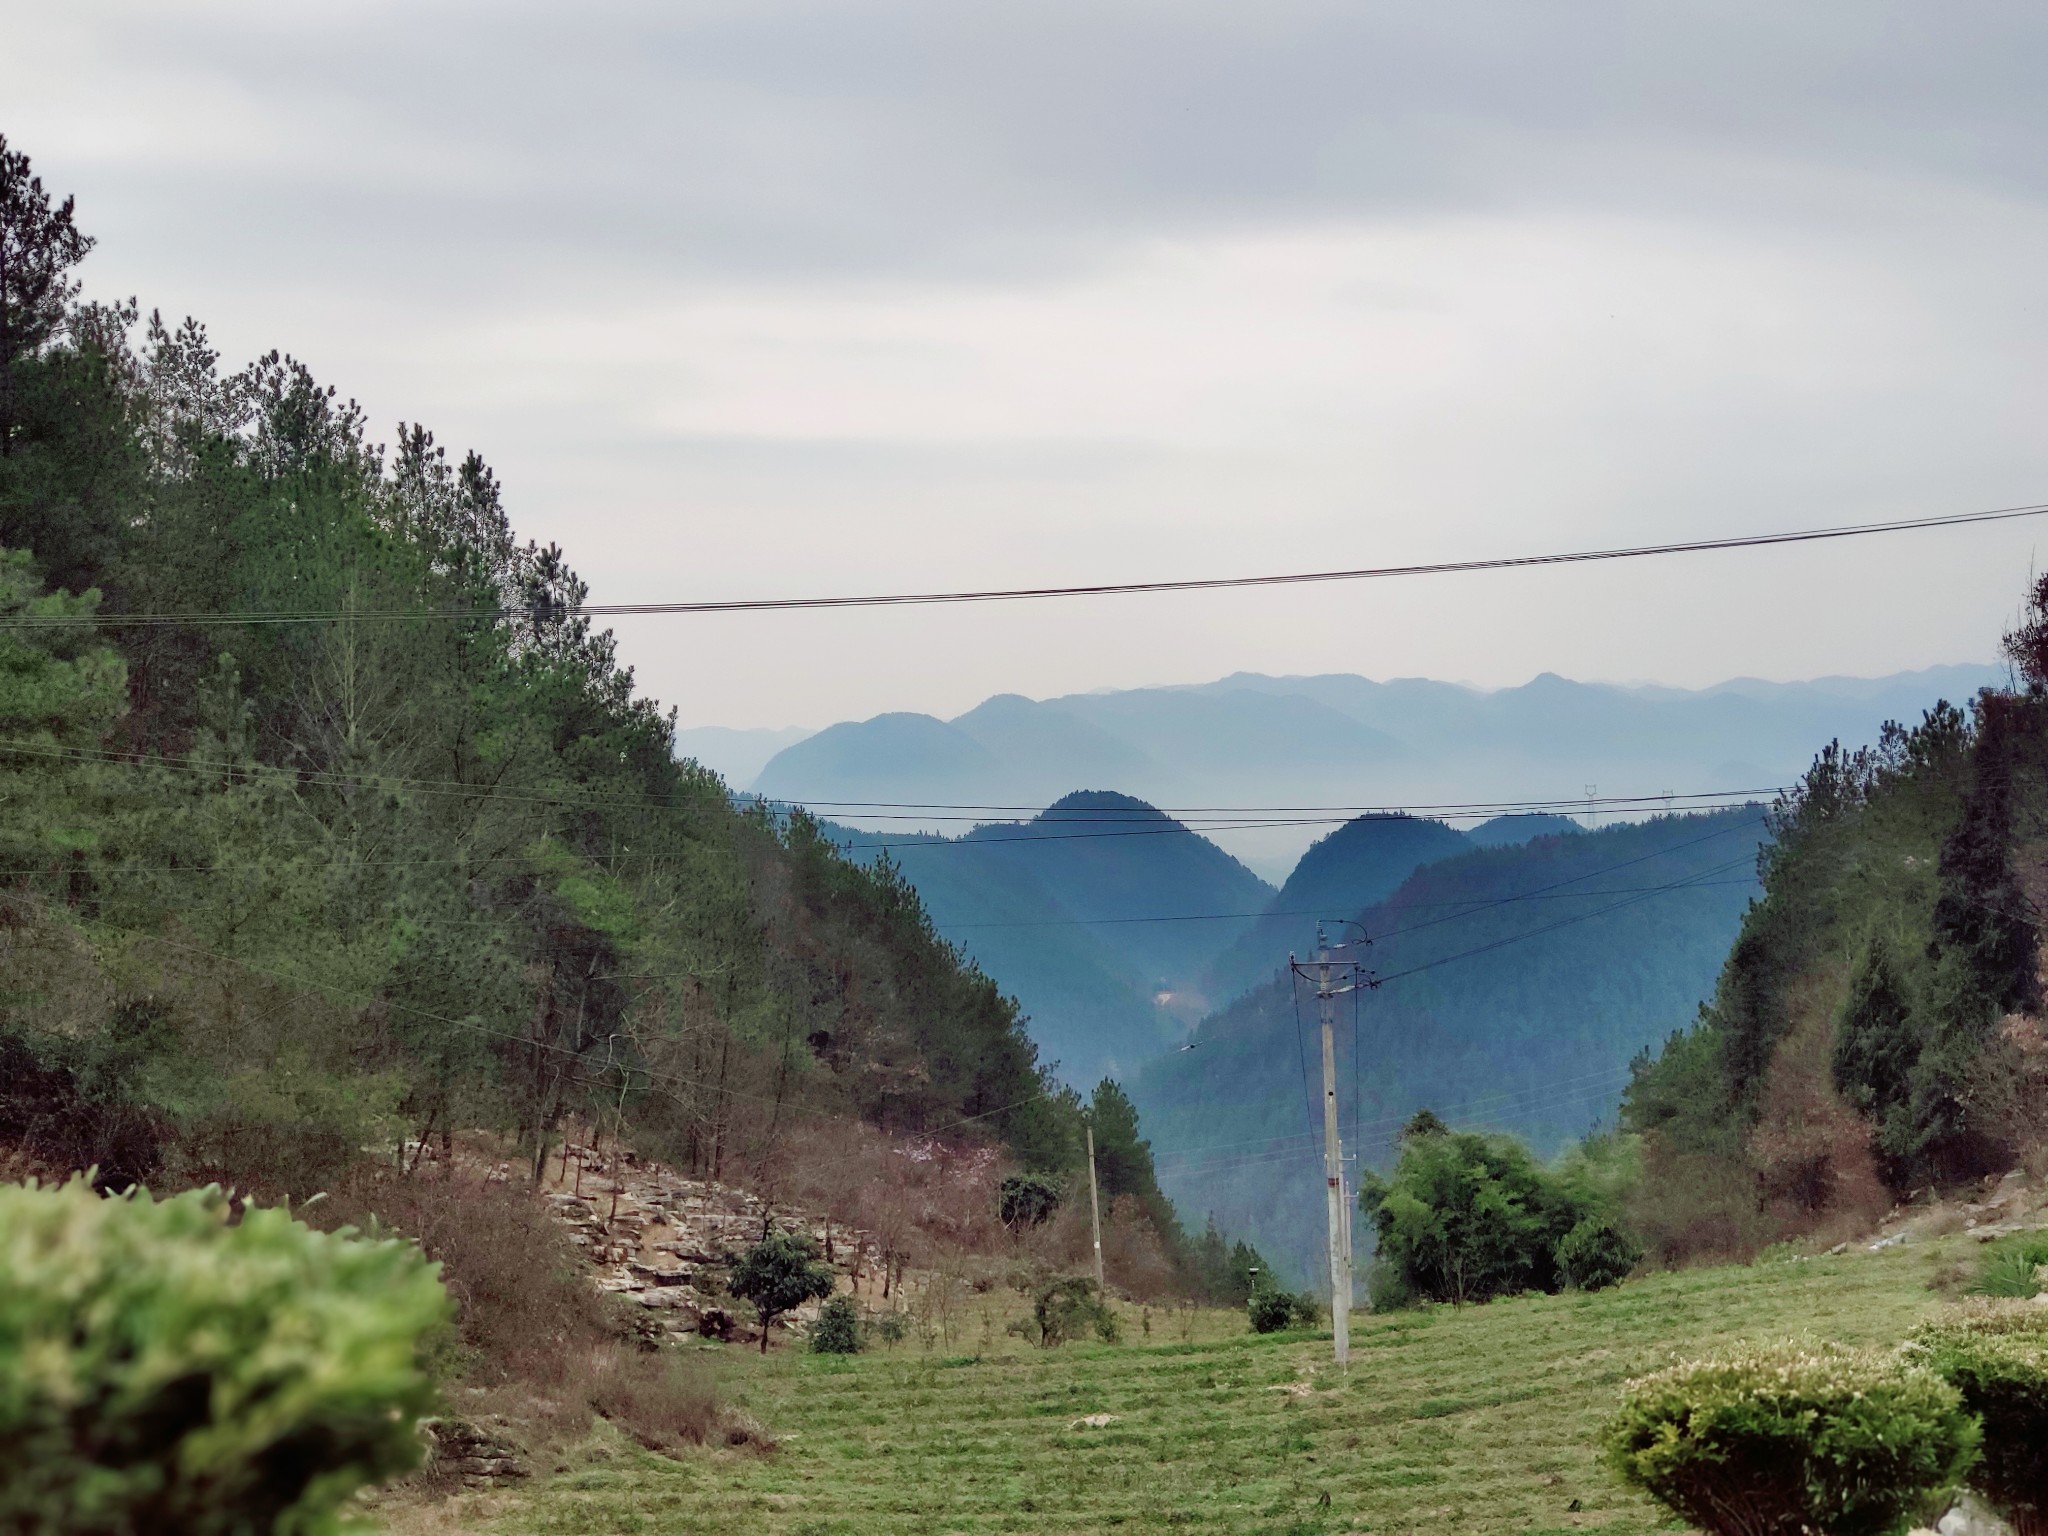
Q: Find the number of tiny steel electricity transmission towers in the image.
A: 2